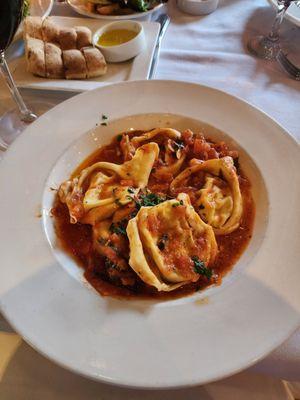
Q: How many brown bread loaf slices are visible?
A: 8